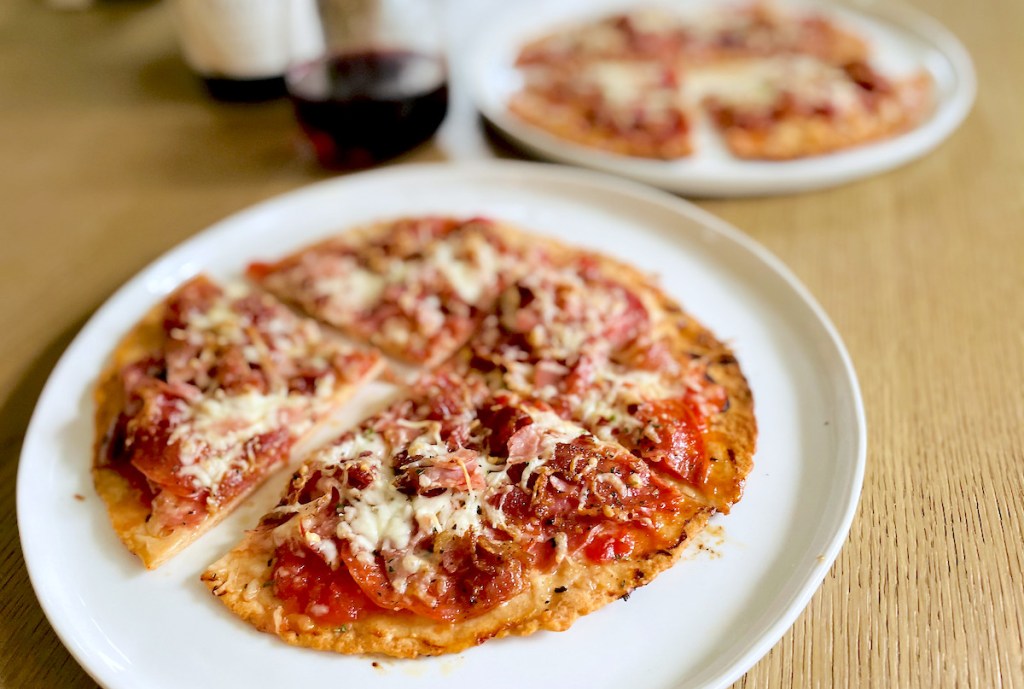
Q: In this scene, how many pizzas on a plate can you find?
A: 2